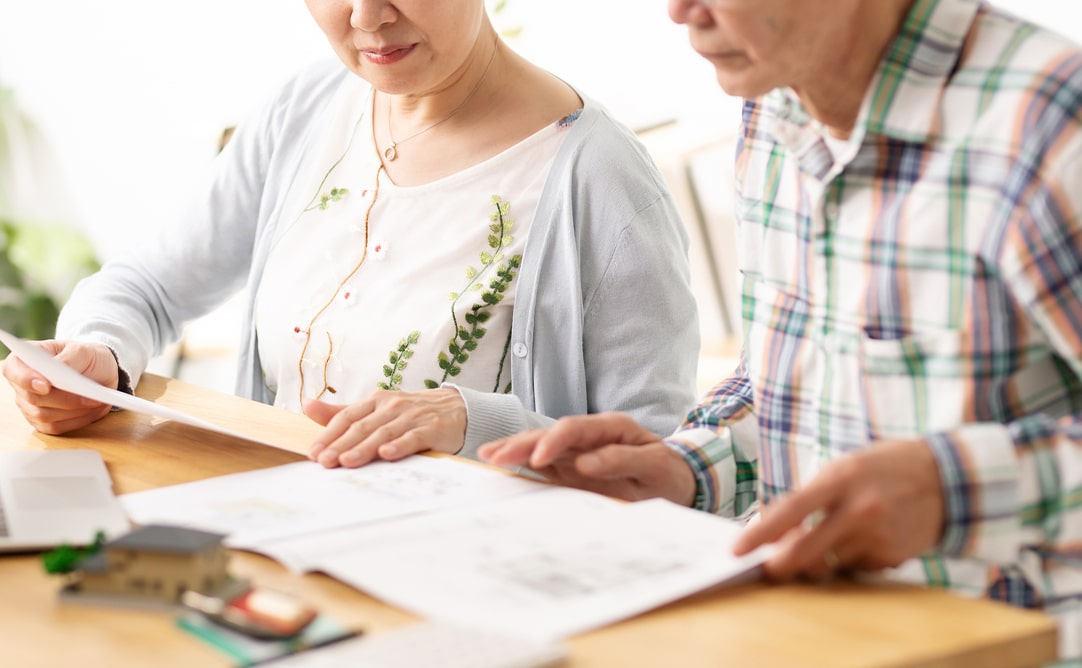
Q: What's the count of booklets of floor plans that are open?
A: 1